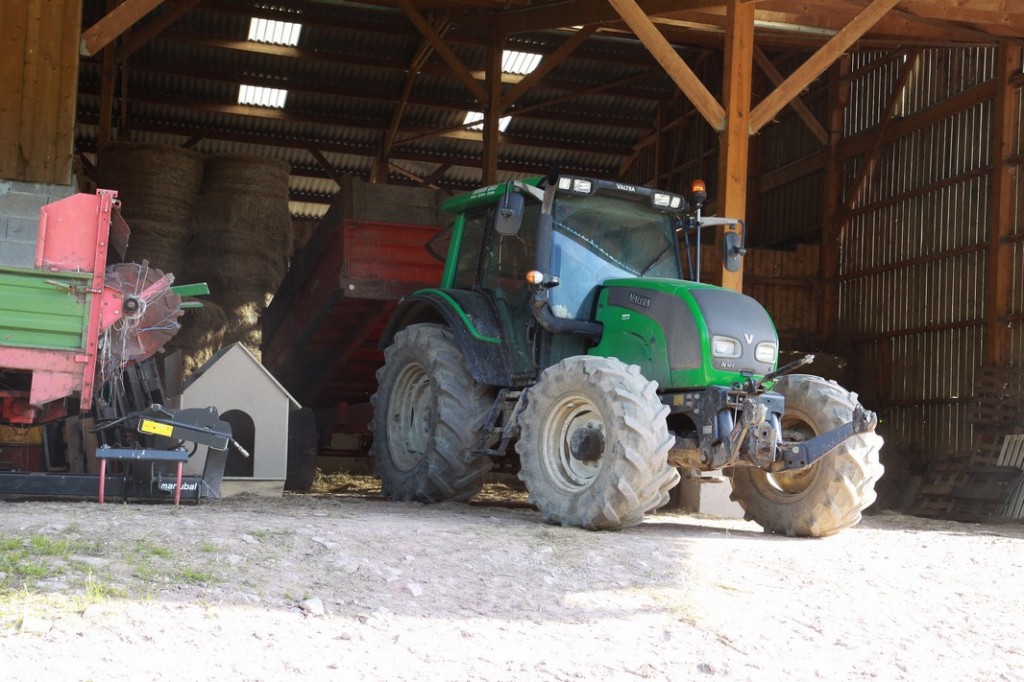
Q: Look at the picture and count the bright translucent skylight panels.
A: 4